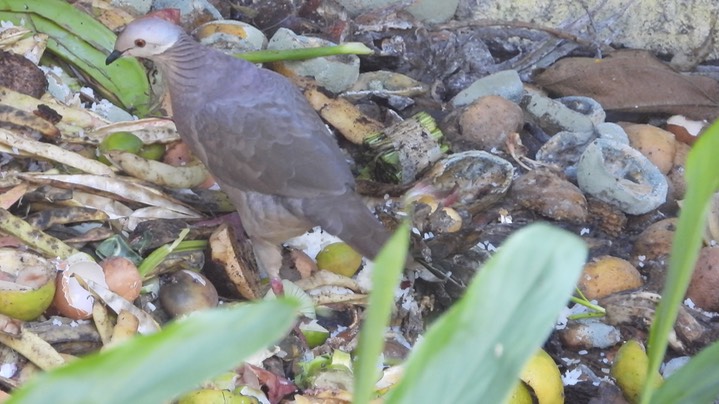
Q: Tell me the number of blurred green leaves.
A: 5